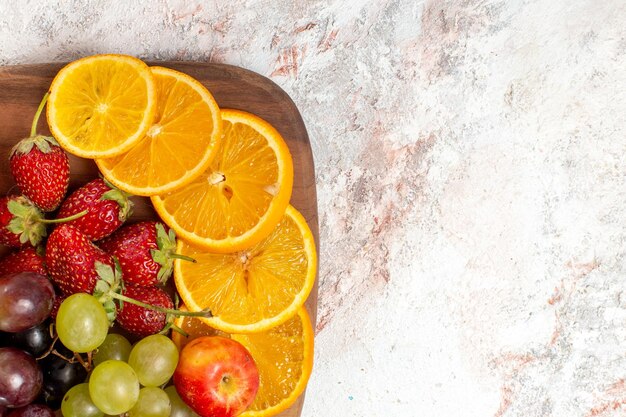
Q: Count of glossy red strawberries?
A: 7